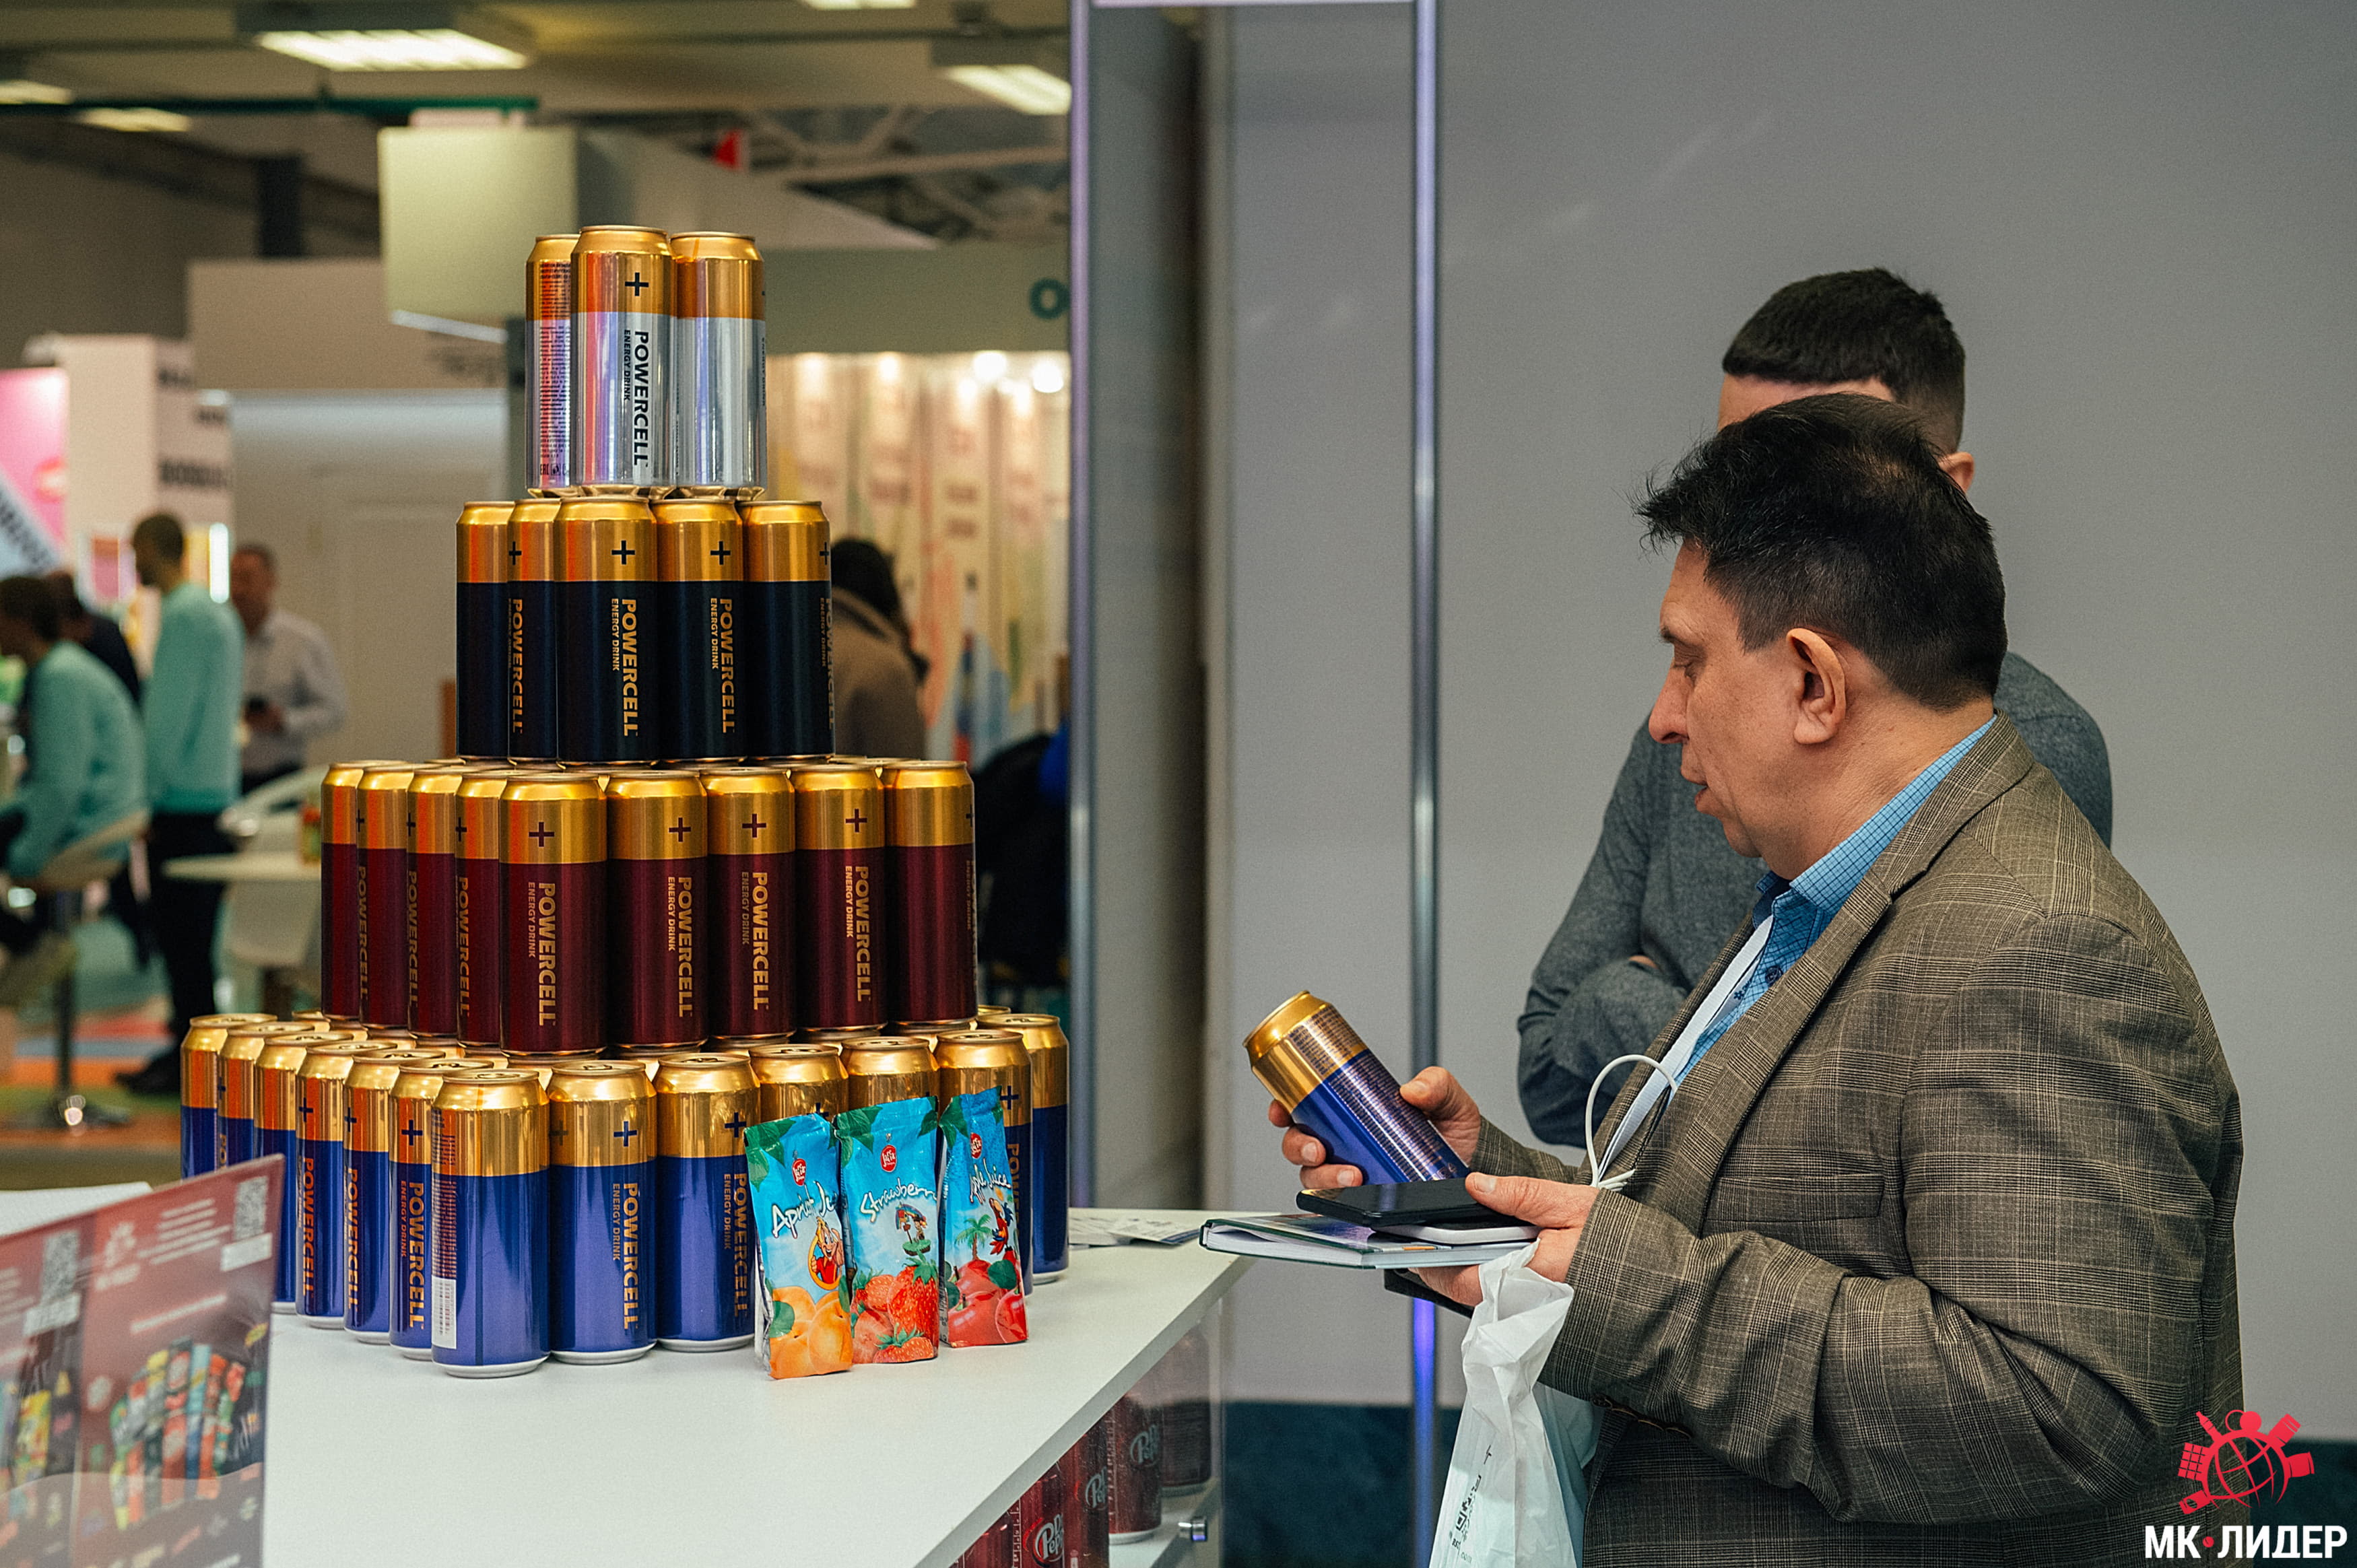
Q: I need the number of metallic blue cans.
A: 14